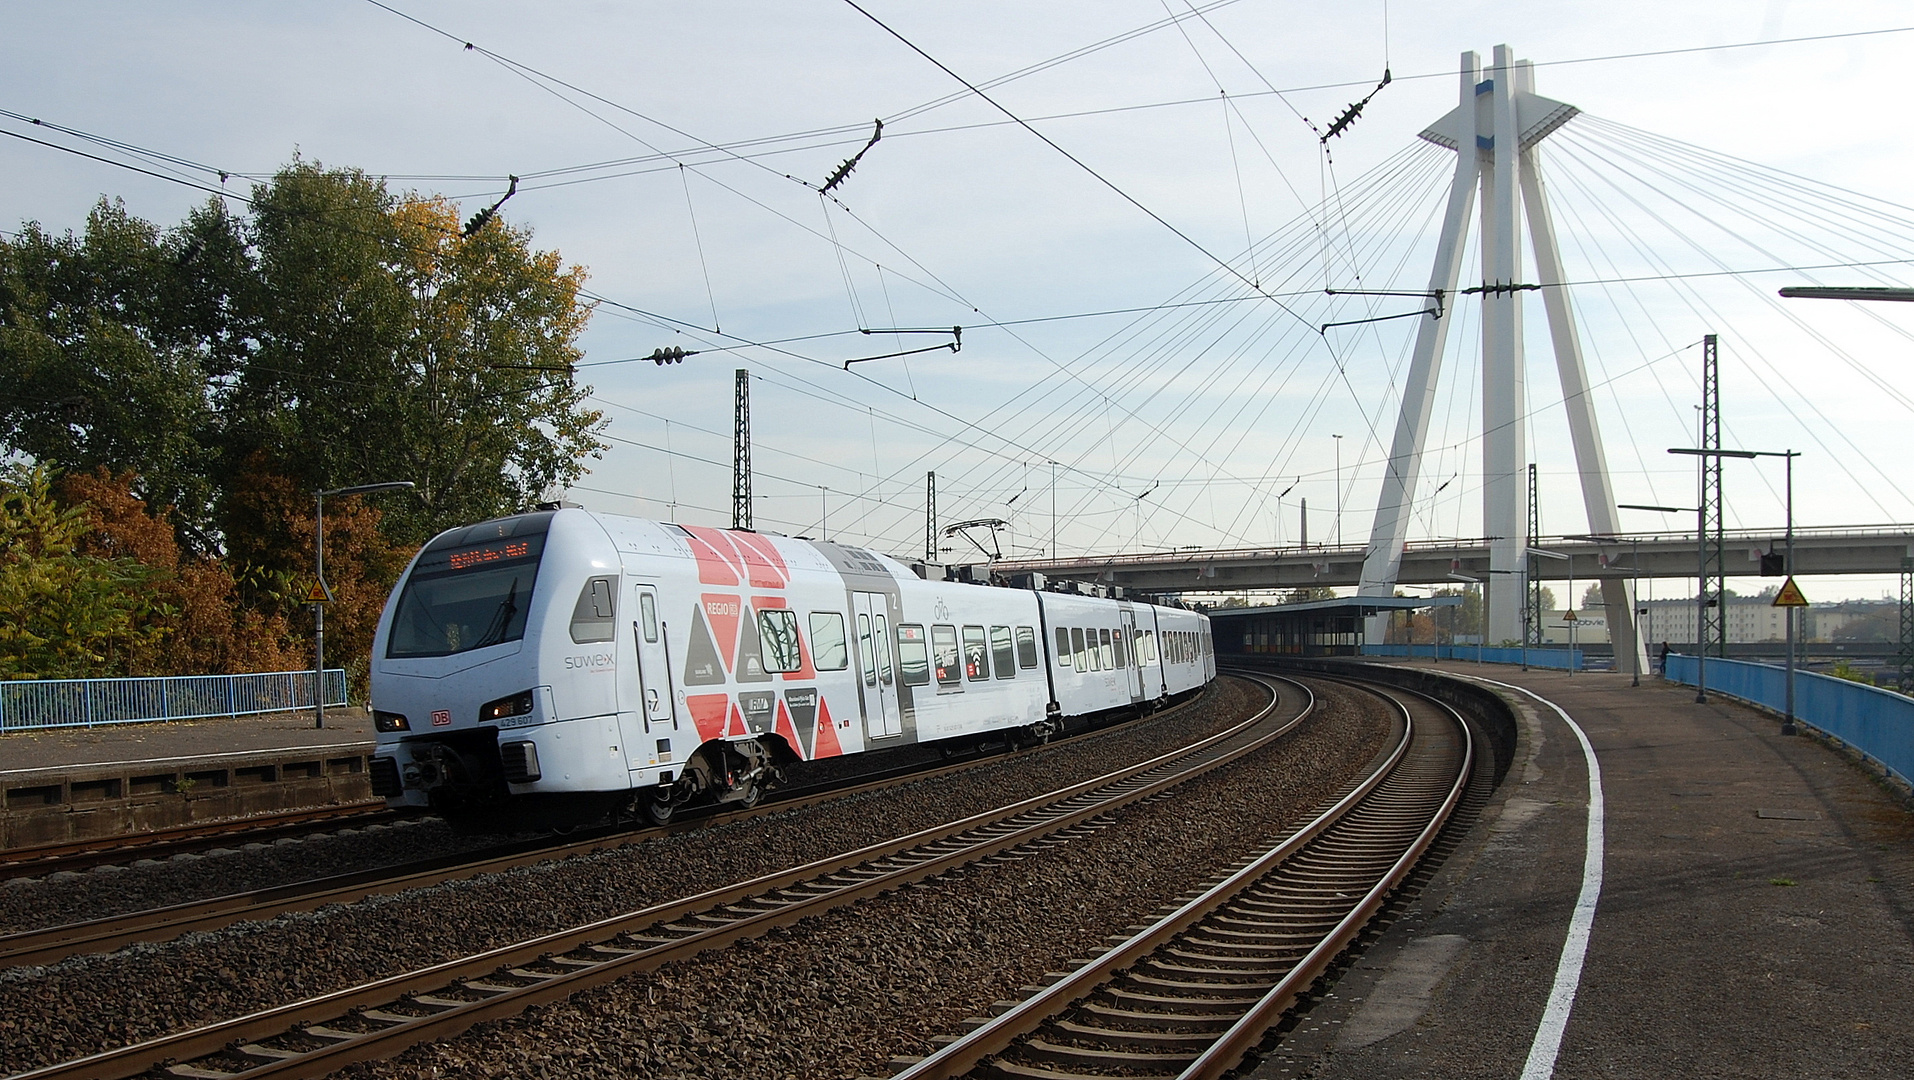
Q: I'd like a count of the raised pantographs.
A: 1